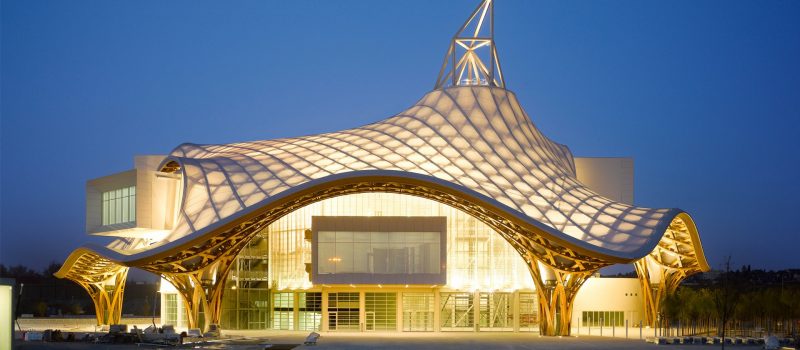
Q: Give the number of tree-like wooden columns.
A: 4